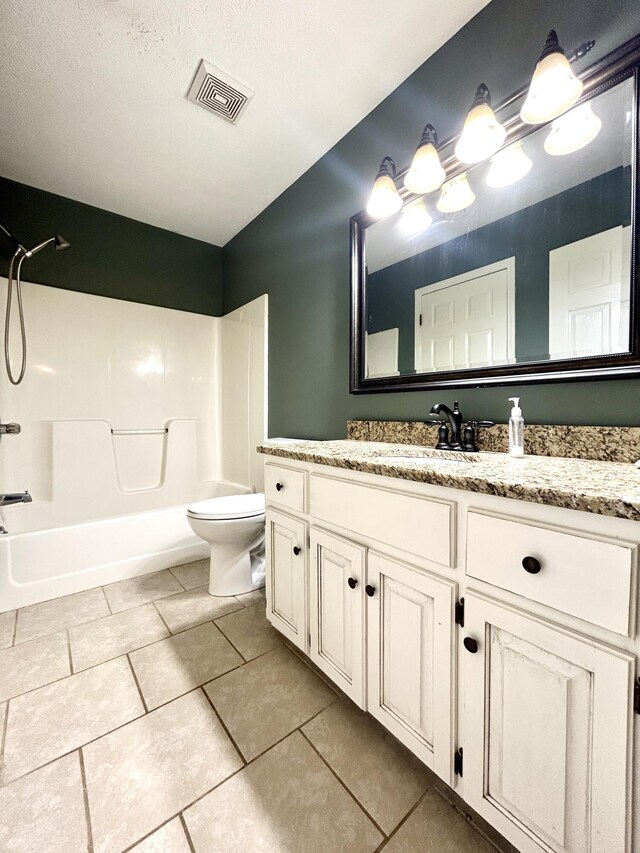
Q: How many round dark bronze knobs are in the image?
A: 6